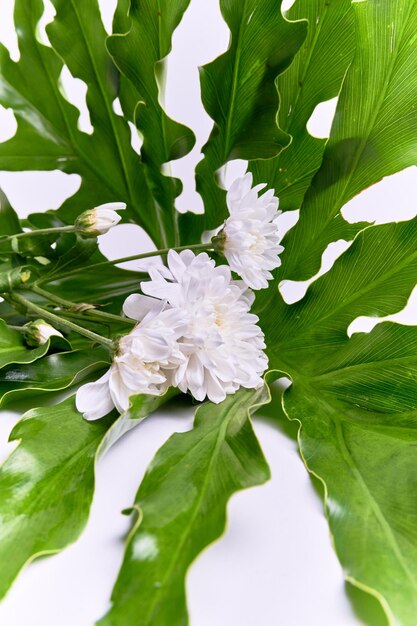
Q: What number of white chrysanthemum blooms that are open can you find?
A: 3